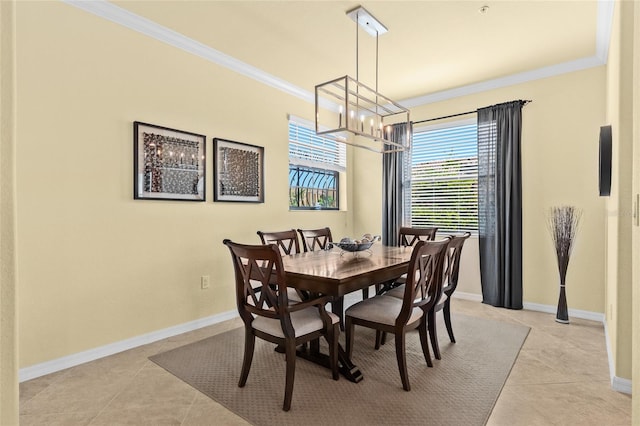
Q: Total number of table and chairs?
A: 7